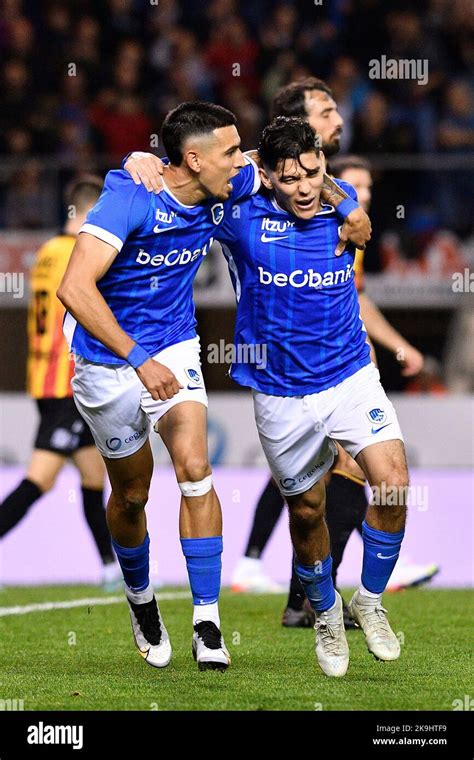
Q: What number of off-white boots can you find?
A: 2